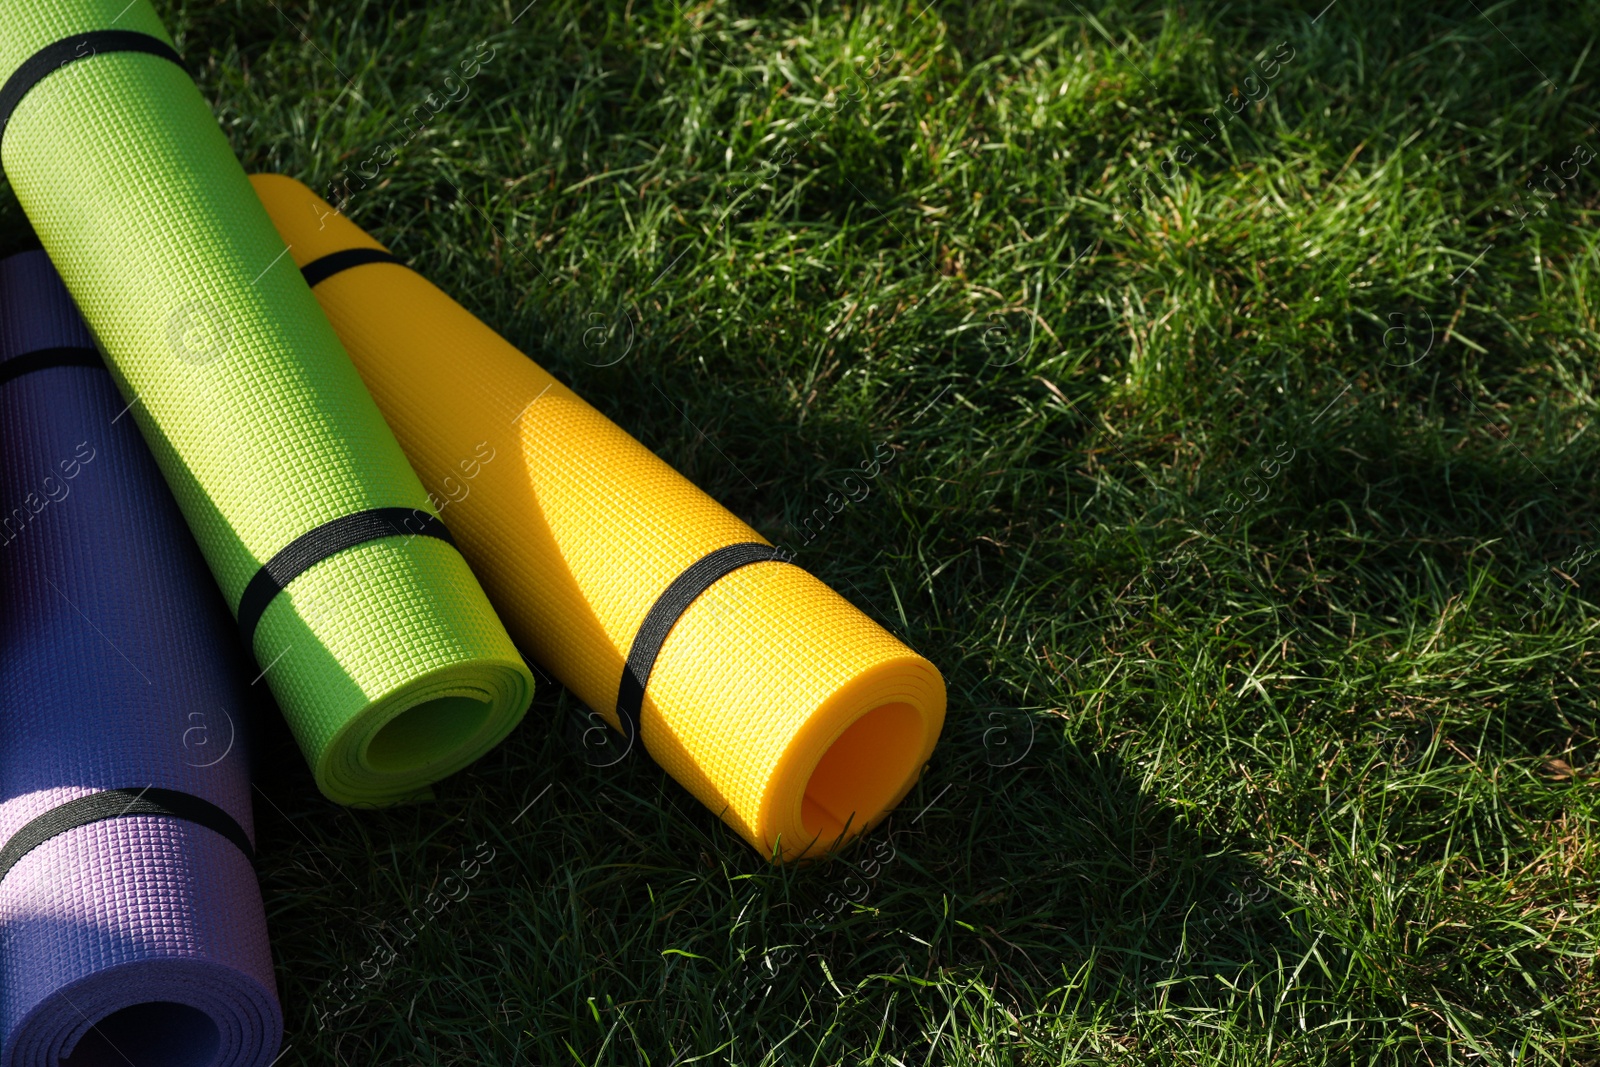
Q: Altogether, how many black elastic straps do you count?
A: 6